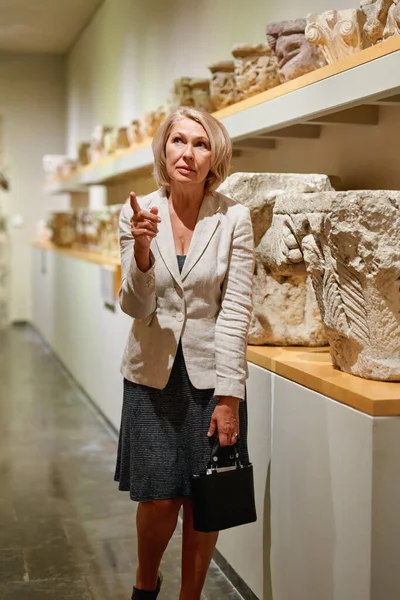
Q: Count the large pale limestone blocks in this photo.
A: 2